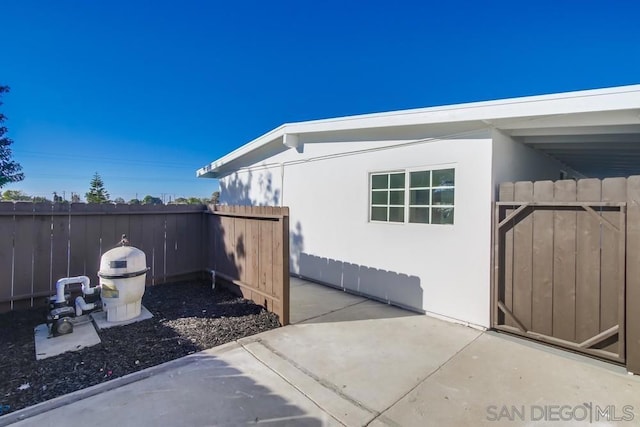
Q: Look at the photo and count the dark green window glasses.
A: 12